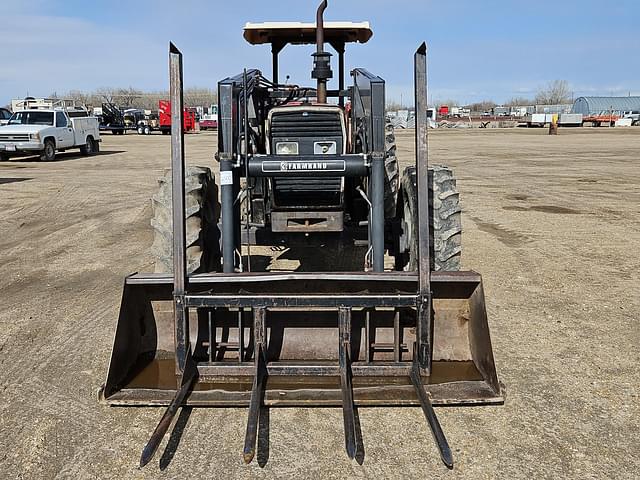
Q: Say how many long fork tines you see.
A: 4